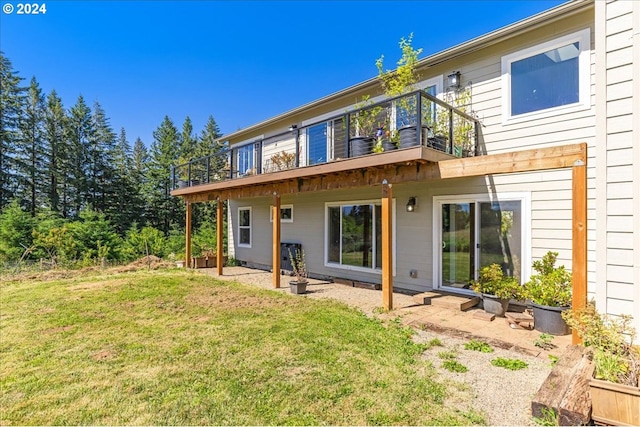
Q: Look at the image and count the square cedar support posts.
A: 5